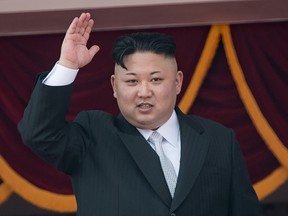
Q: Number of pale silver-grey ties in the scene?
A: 1